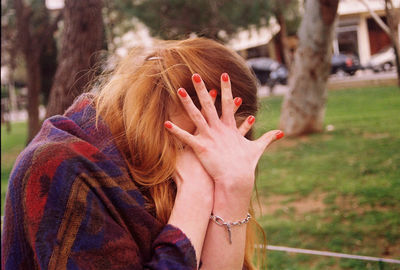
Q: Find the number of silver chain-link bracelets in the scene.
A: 1